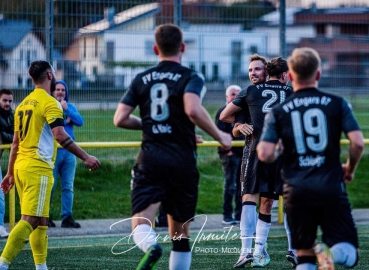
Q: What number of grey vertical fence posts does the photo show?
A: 3